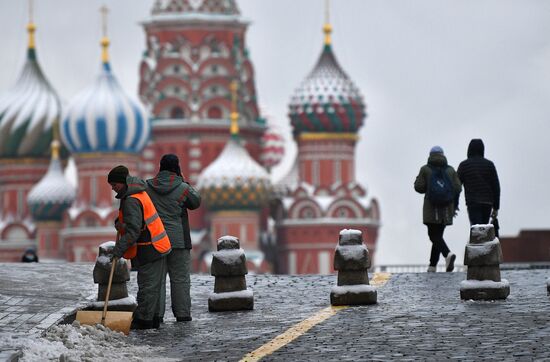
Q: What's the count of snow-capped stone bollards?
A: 4